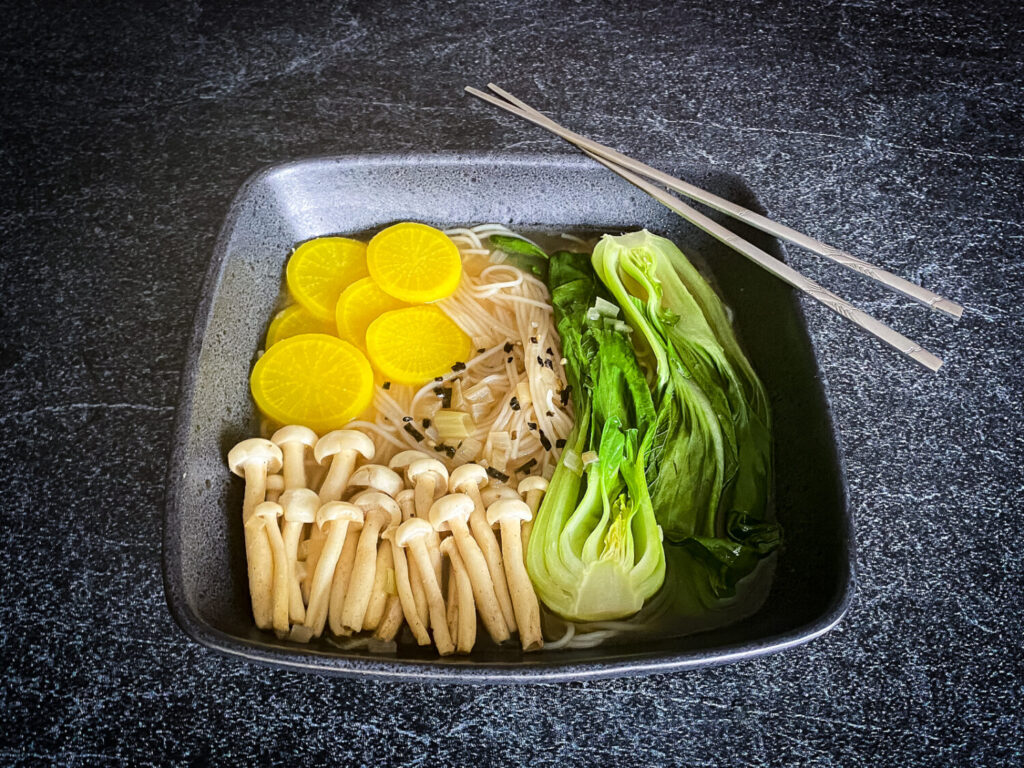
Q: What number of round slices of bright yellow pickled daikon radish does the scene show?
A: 6